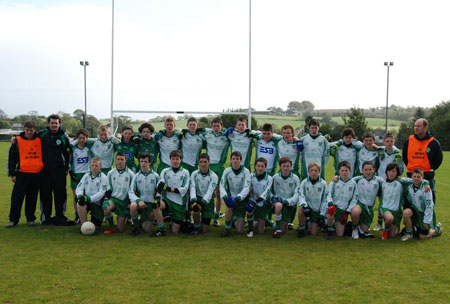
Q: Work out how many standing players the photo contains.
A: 14